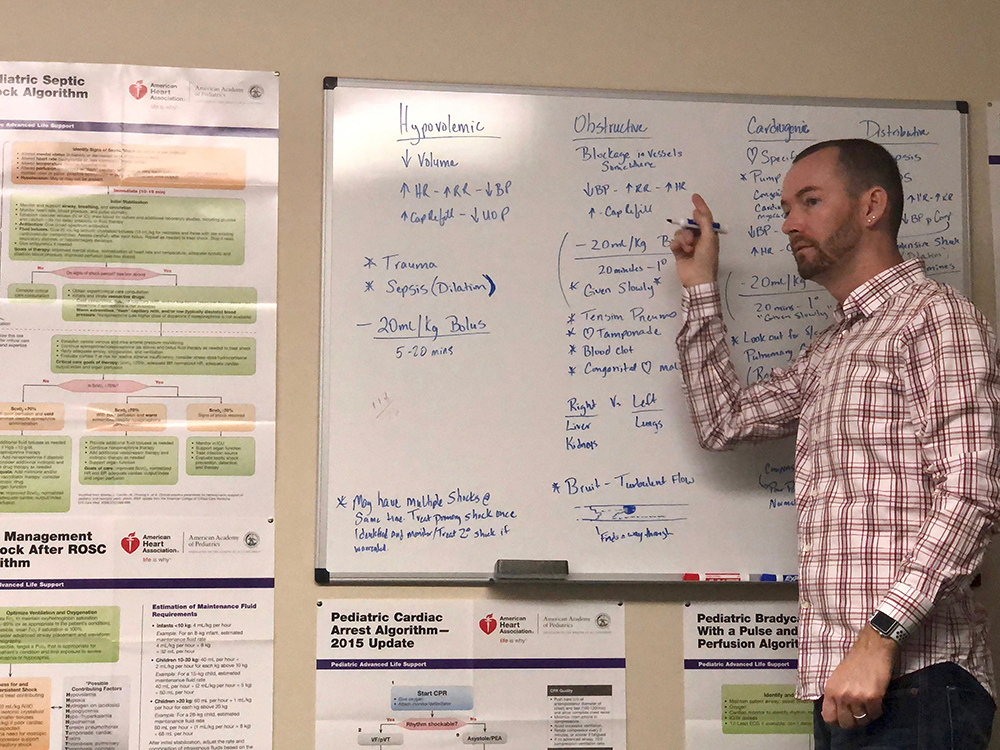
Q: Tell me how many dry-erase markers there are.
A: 3